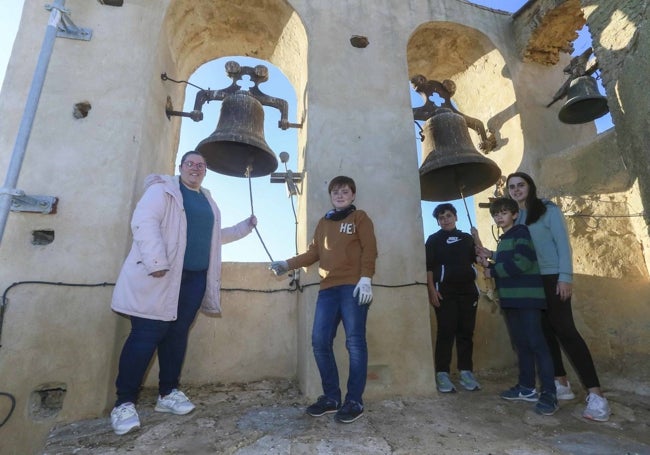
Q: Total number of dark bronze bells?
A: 3